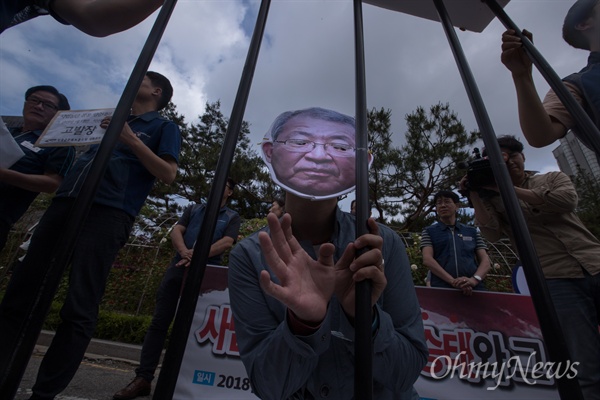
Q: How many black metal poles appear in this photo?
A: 5